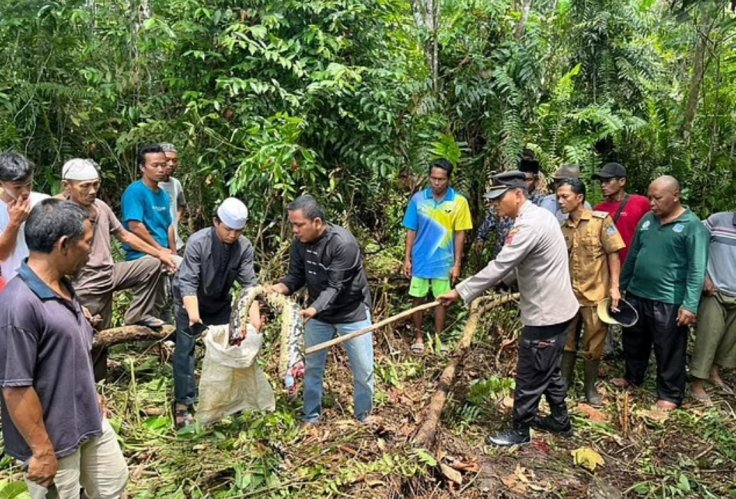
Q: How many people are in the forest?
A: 15